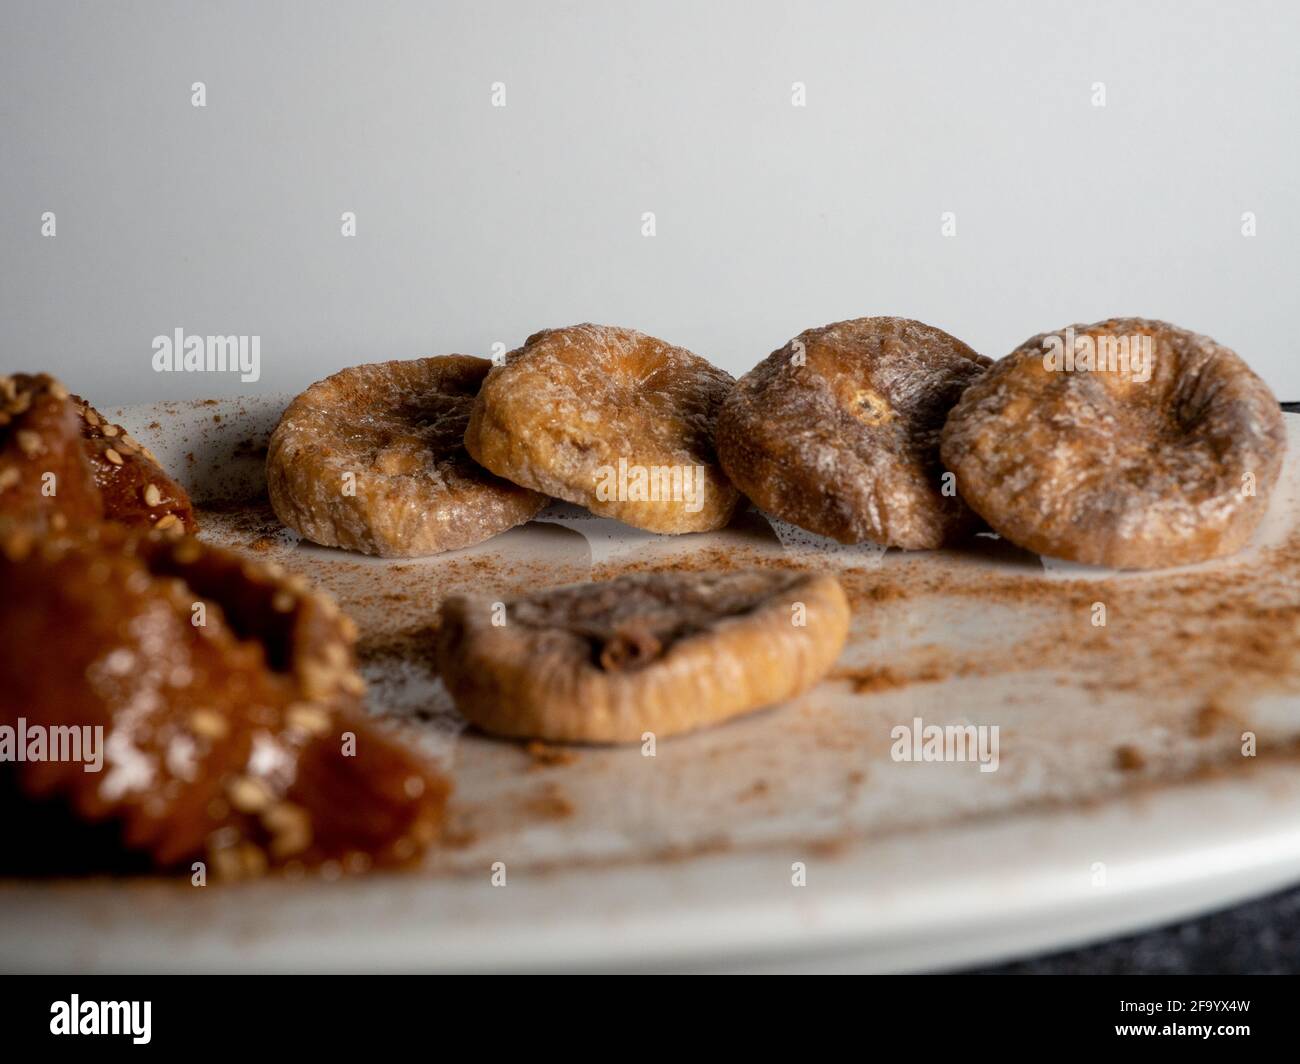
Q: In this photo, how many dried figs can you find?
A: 5